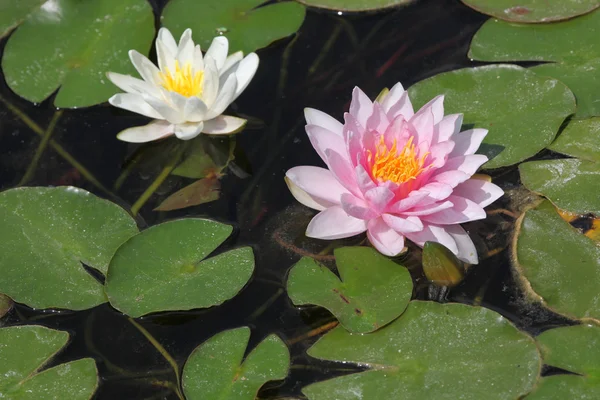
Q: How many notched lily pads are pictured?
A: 11